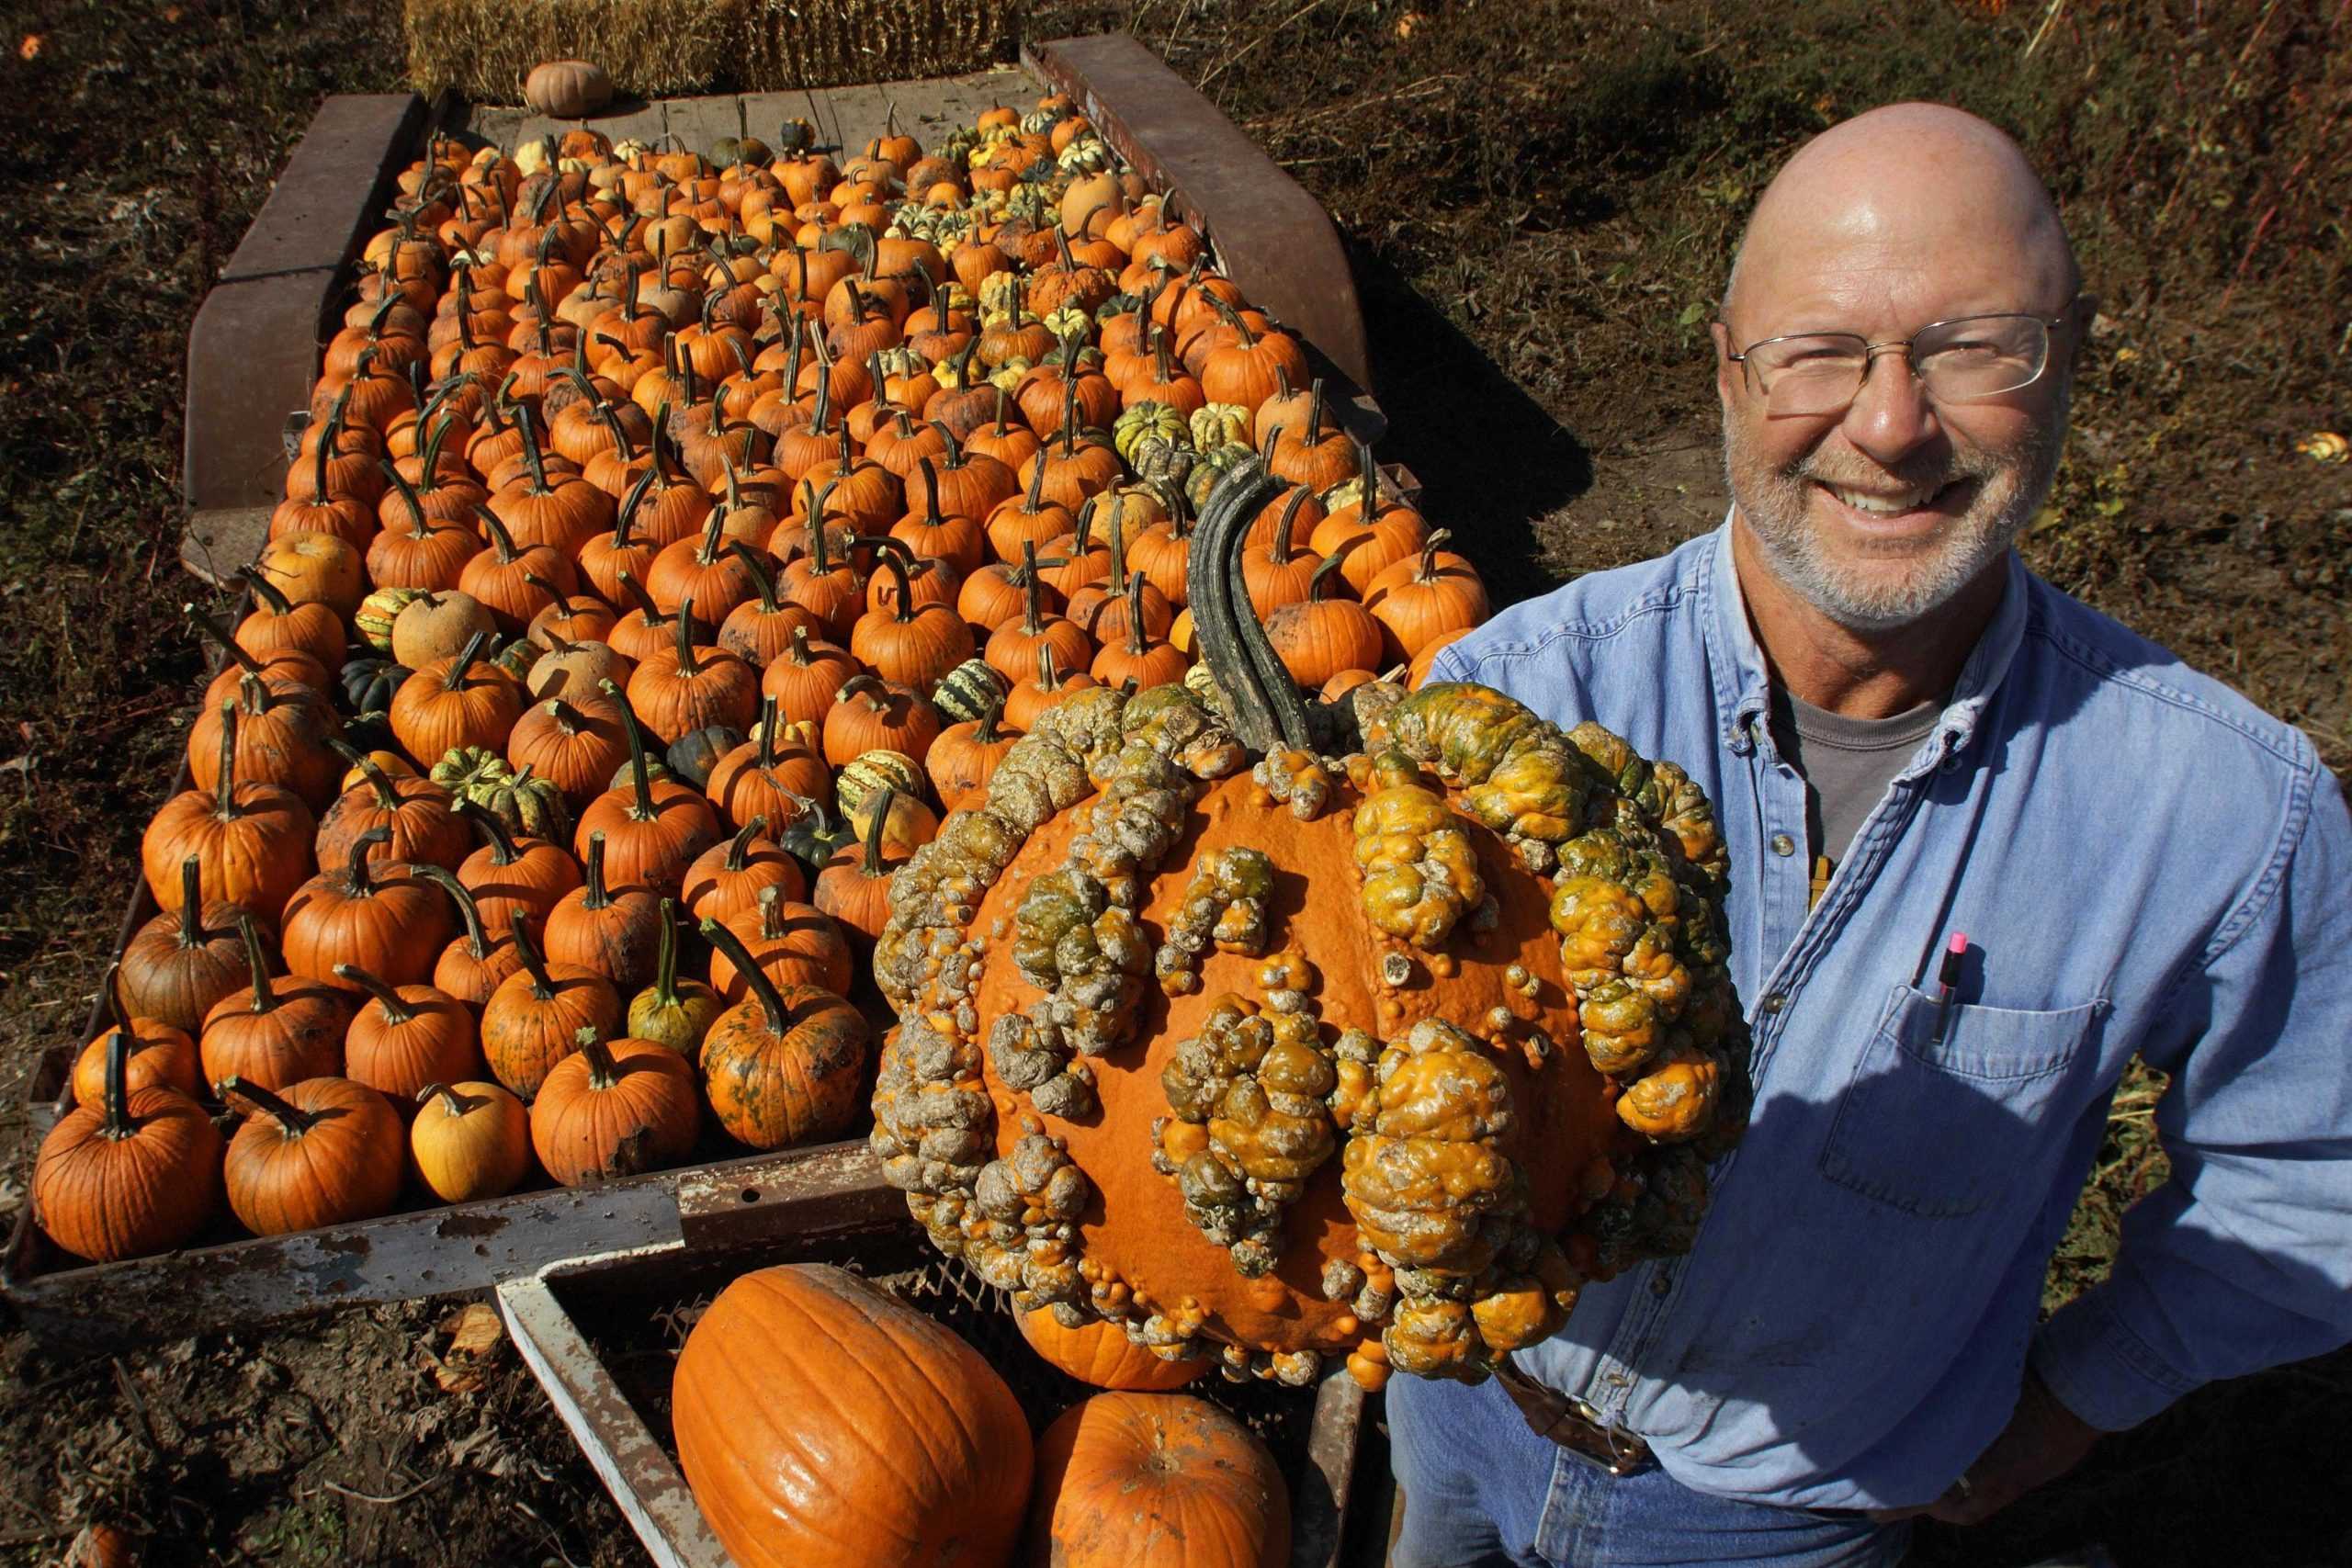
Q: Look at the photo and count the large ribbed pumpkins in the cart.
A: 3